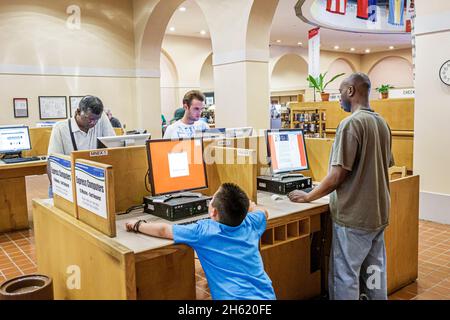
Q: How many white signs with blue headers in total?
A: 2